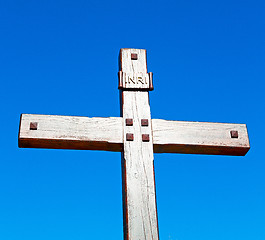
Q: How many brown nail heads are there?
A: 7